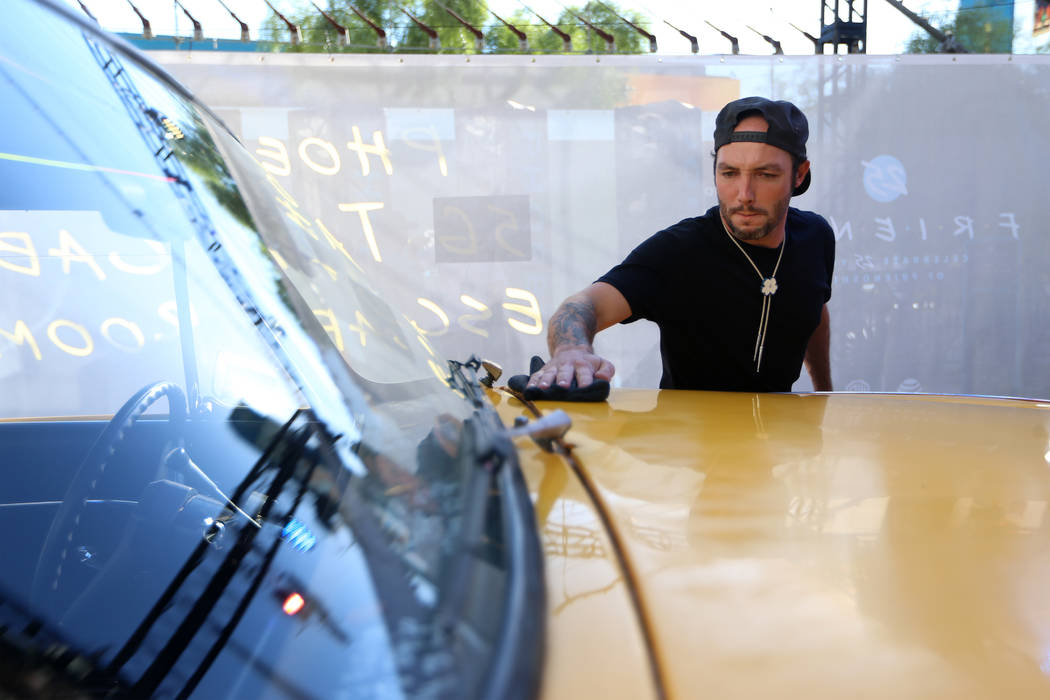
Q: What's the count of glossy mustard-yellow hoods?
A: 1